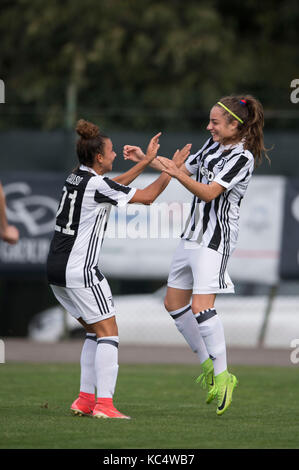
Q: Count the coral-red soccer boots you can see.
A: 2